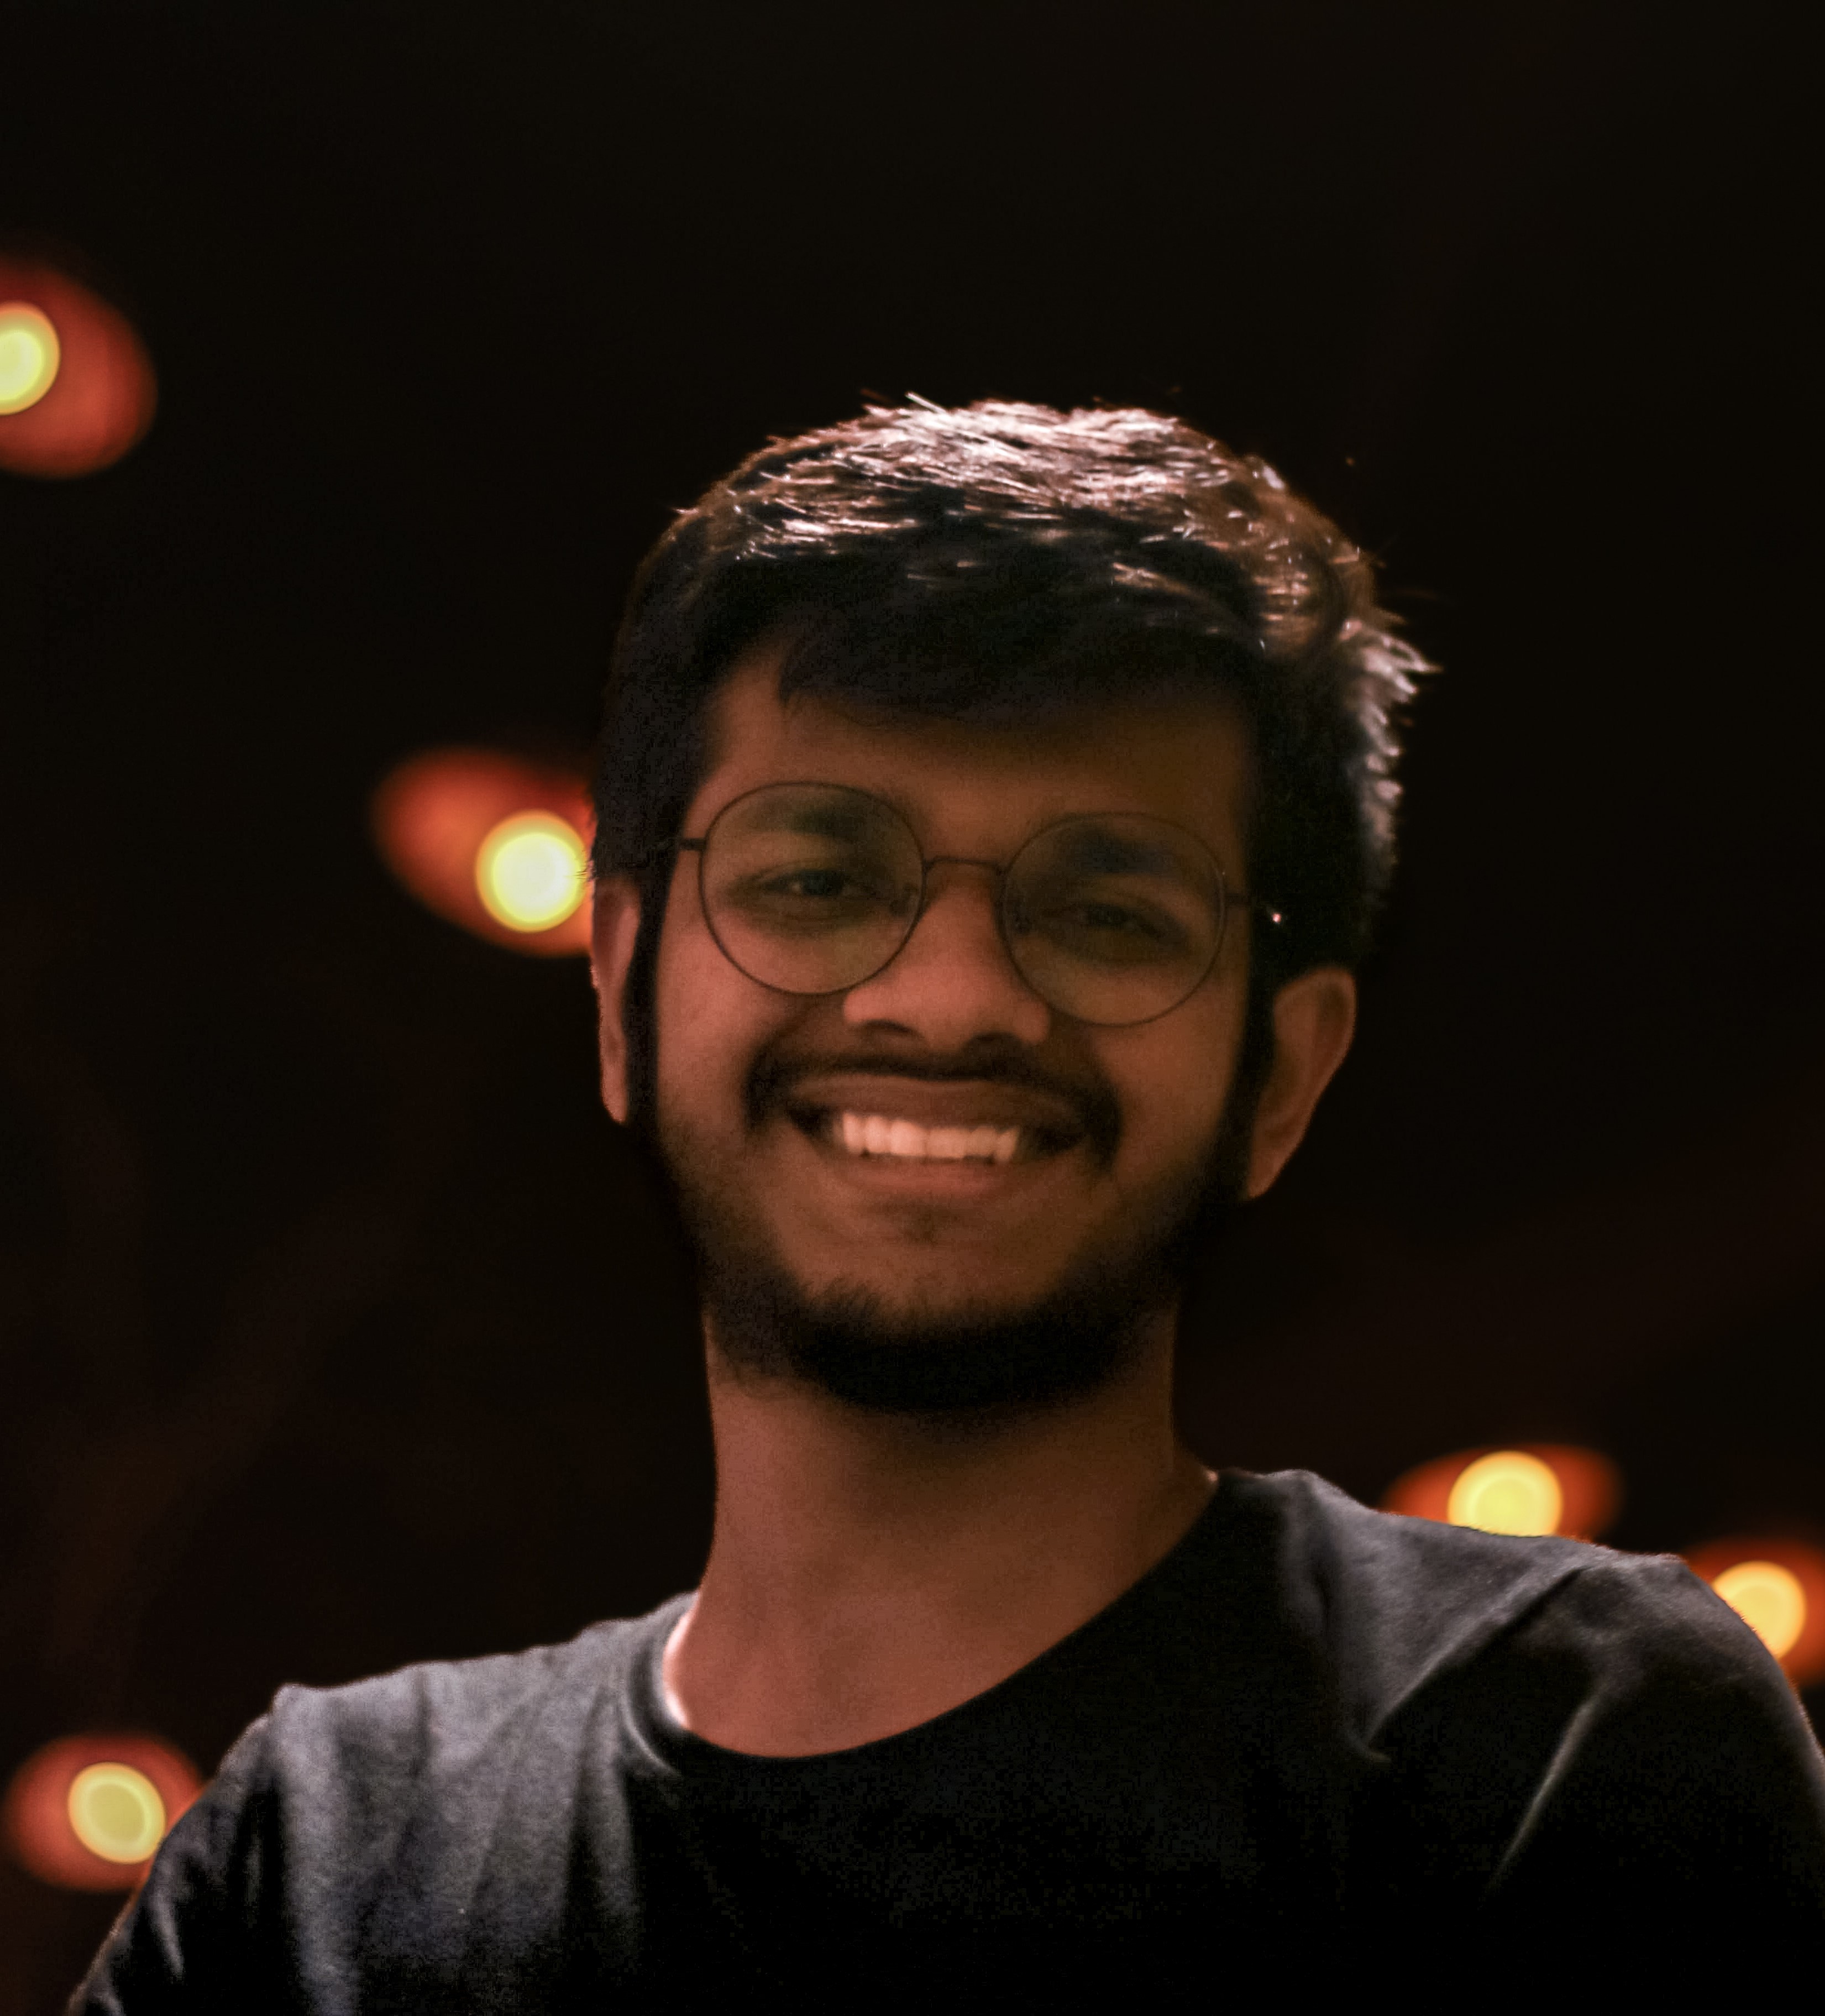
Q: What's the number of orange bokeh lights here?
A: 5